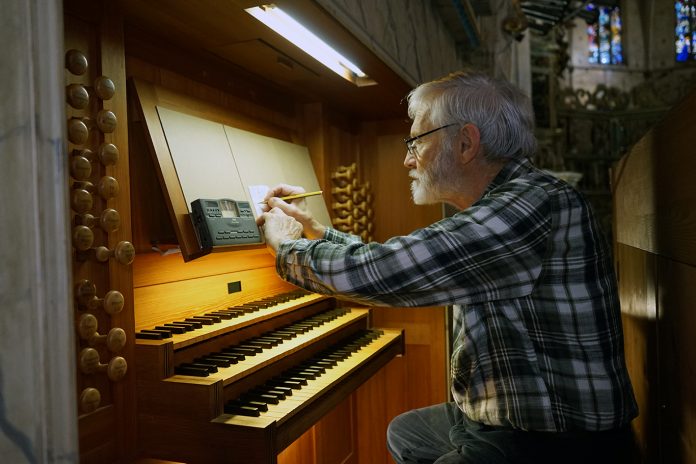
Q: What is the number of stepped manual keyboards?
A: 3